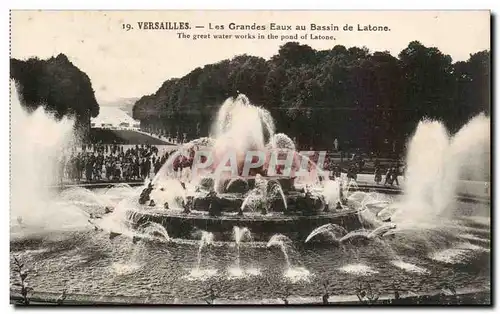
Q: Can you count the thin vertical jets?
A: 3